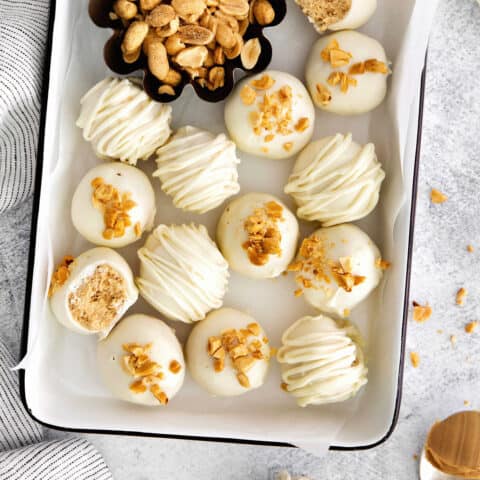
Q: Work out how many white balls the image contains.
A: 14